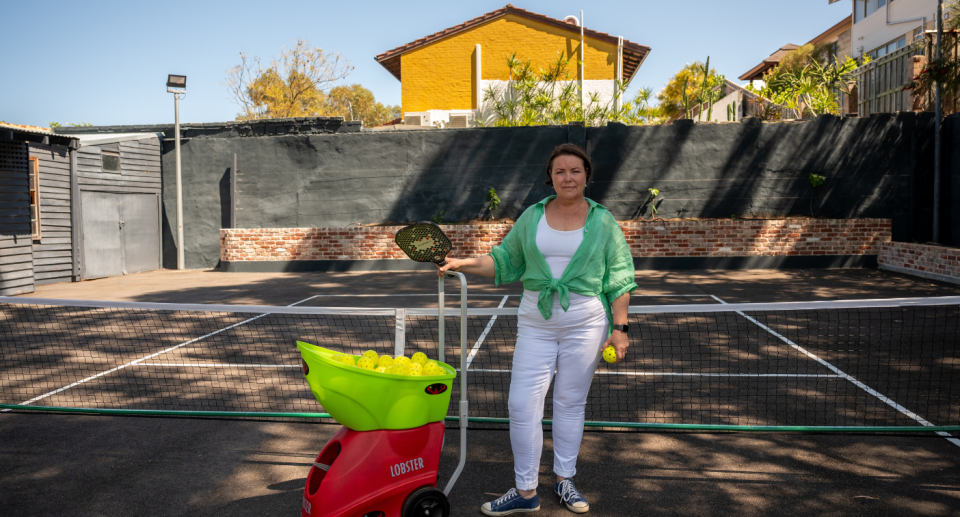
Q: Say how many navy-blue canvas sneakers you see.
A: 2